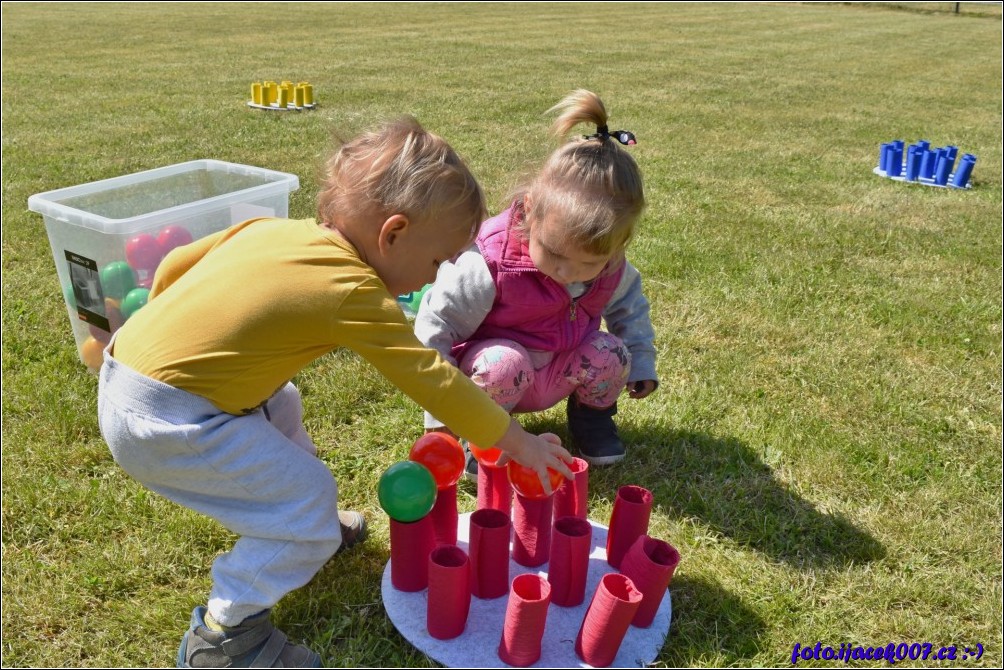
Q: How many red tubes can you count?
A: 12